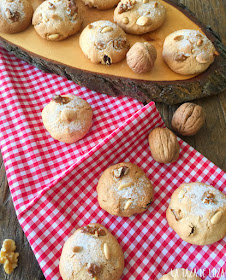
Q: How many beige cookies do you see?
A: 11